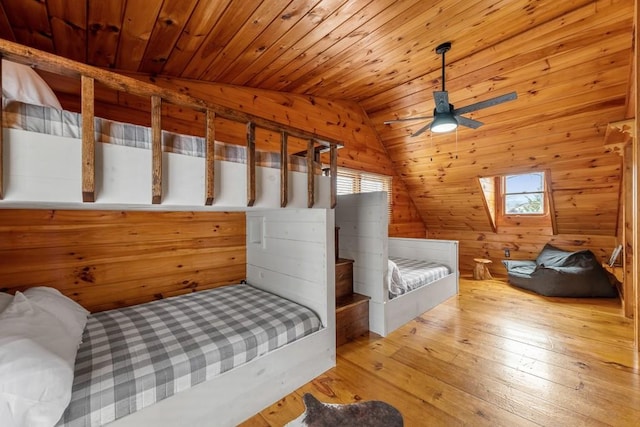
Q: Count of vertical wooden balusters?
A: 8